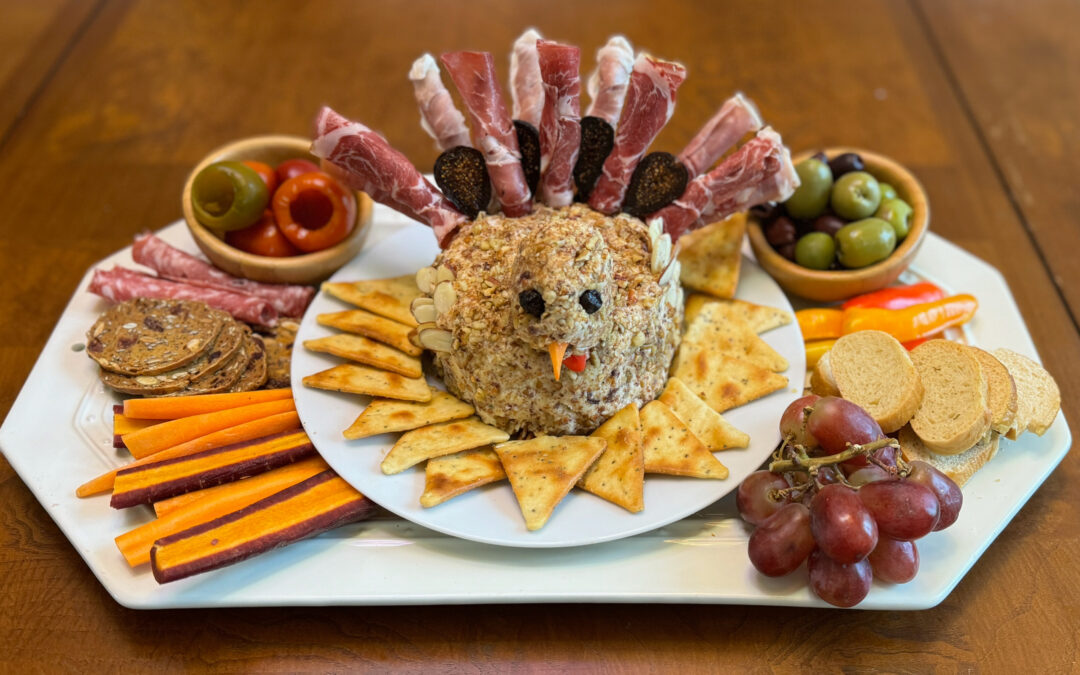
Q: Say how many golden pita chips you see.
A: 15